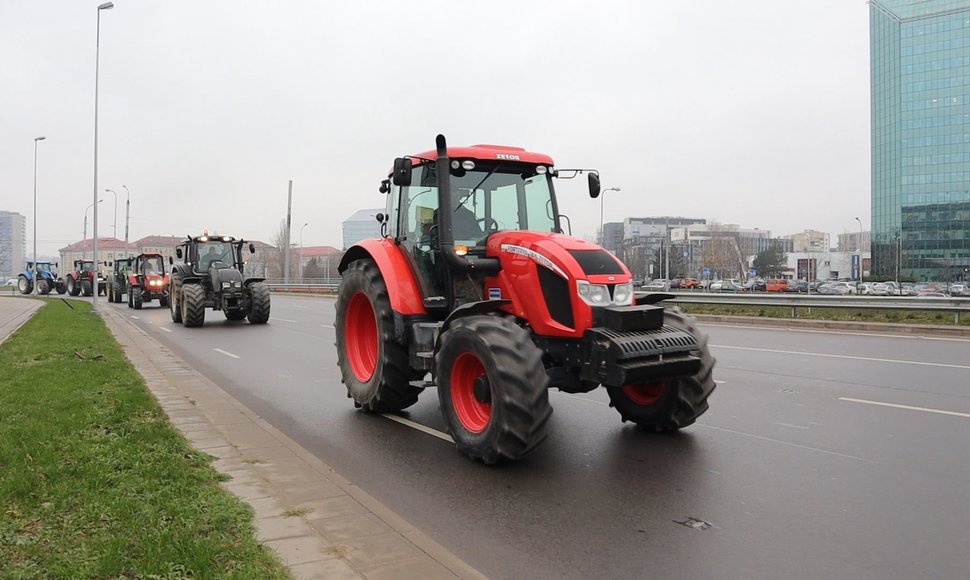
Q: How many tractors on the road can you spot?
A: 6